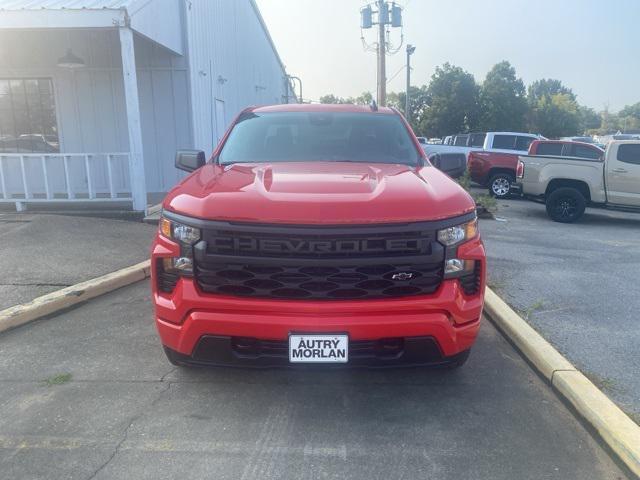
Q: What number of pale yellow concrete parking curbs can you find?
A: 2